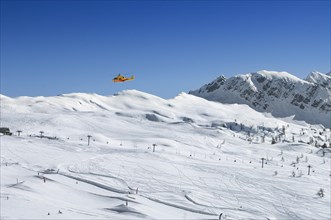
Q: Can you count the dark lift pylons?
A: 6